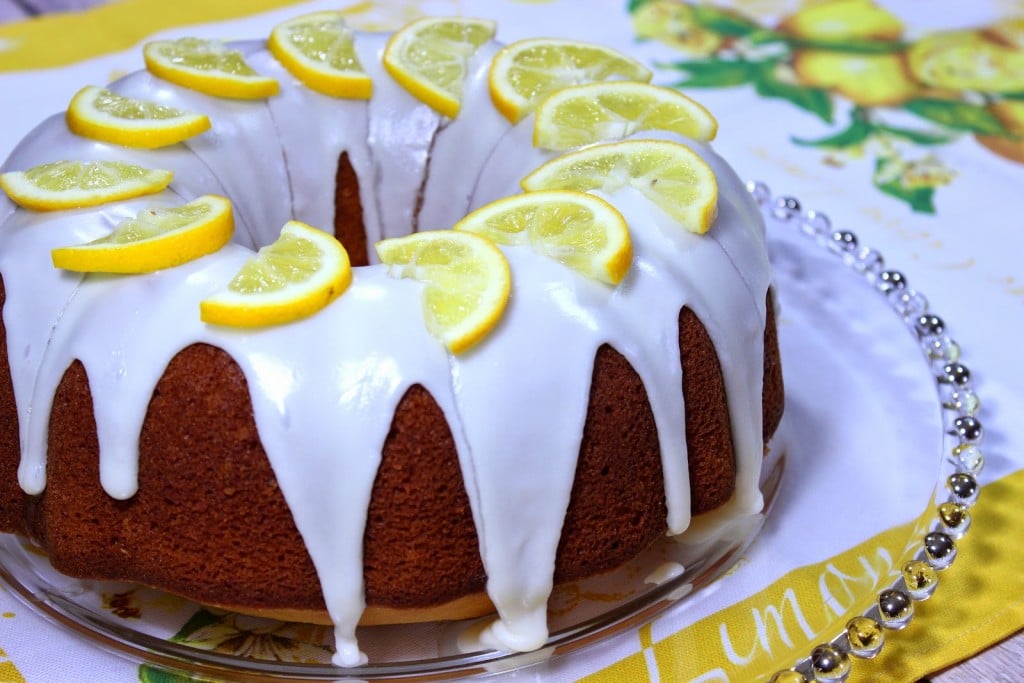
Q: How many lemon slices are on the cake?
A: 12